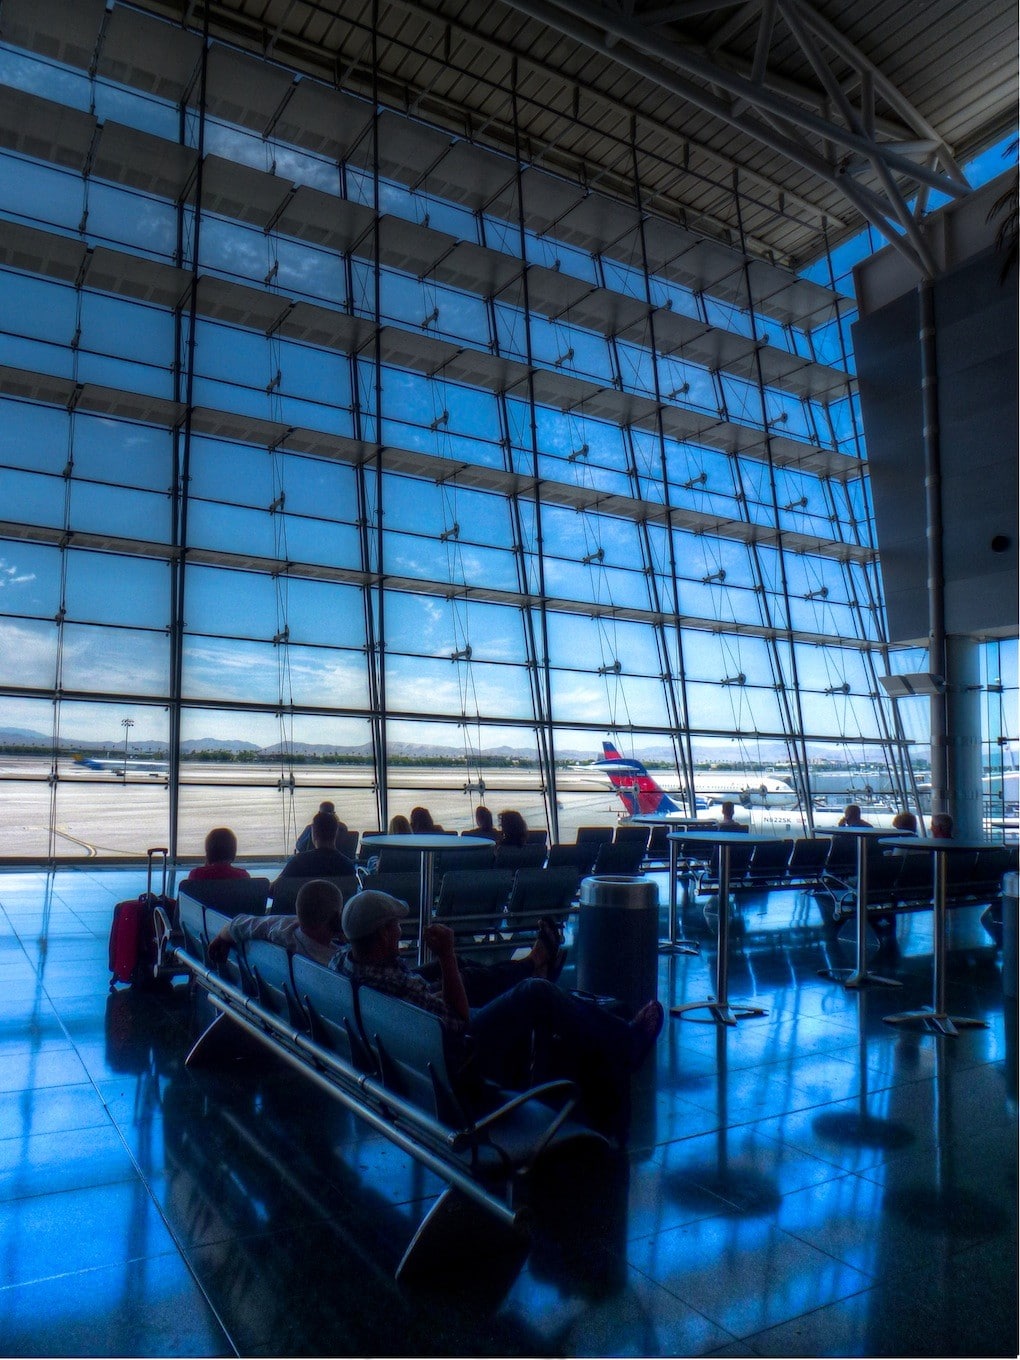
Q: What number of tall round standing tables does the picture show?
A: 5